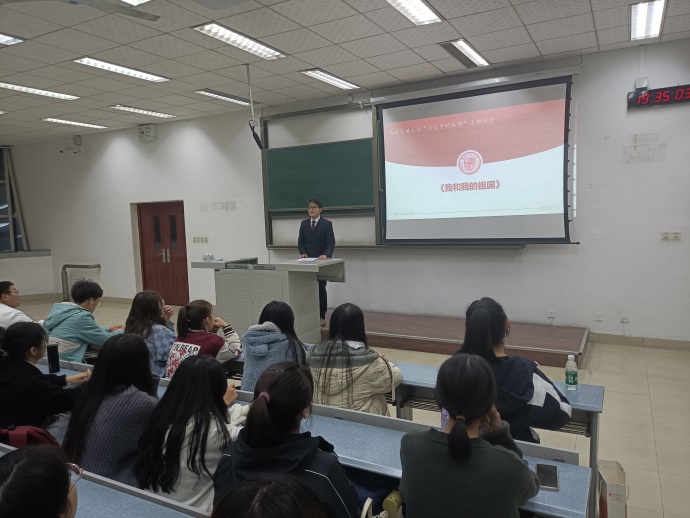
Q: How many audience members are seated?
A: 14